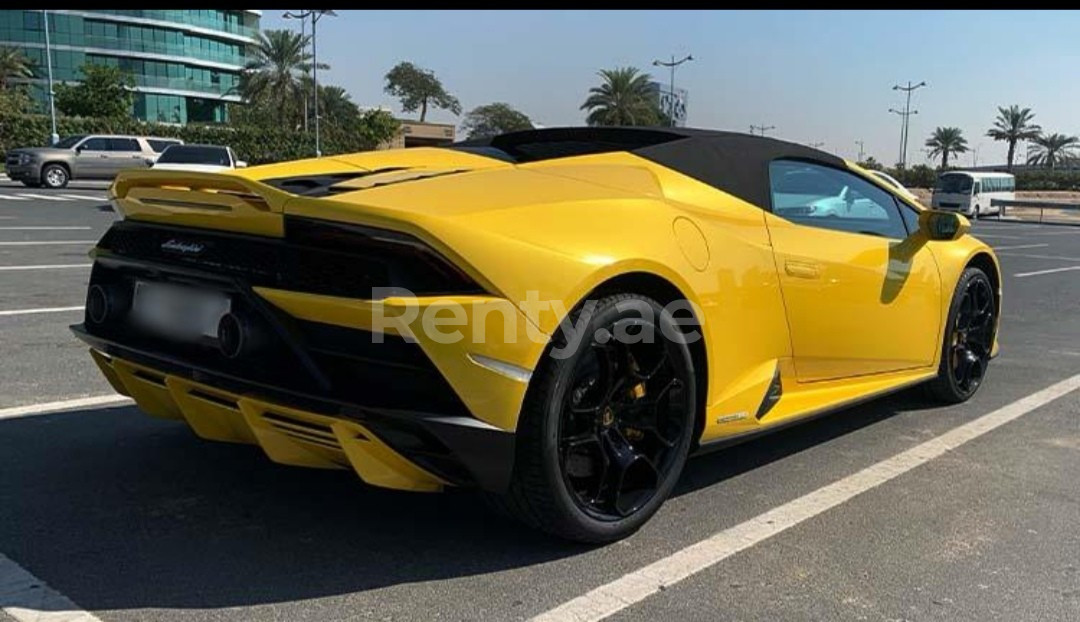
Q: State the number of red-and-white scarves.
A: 0